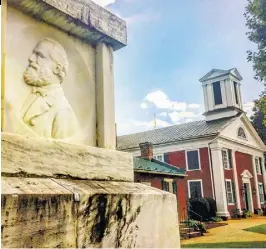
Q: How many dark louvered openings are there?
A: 2